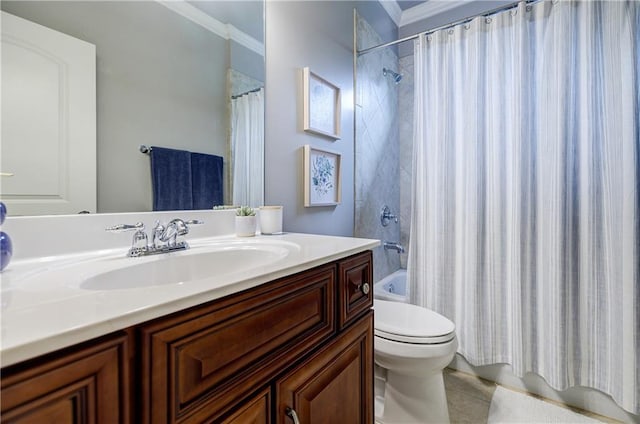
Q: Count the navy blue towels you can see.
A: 2